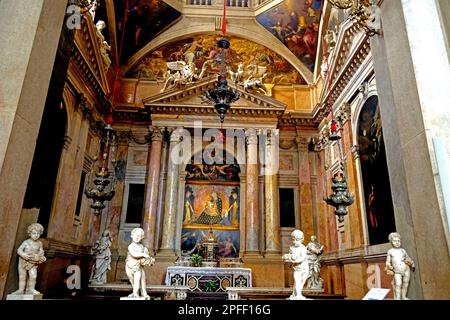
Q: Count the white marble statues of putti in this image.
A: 4